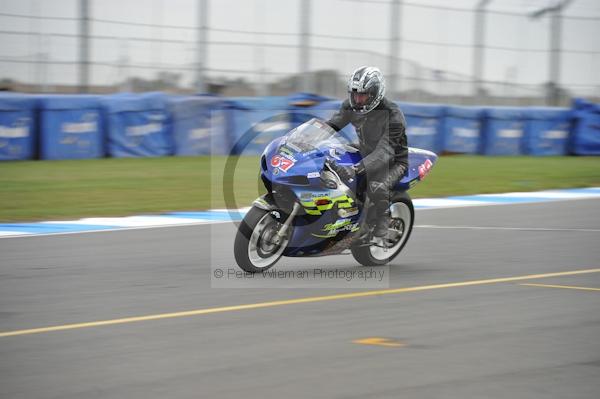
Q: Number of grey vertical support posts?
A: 6